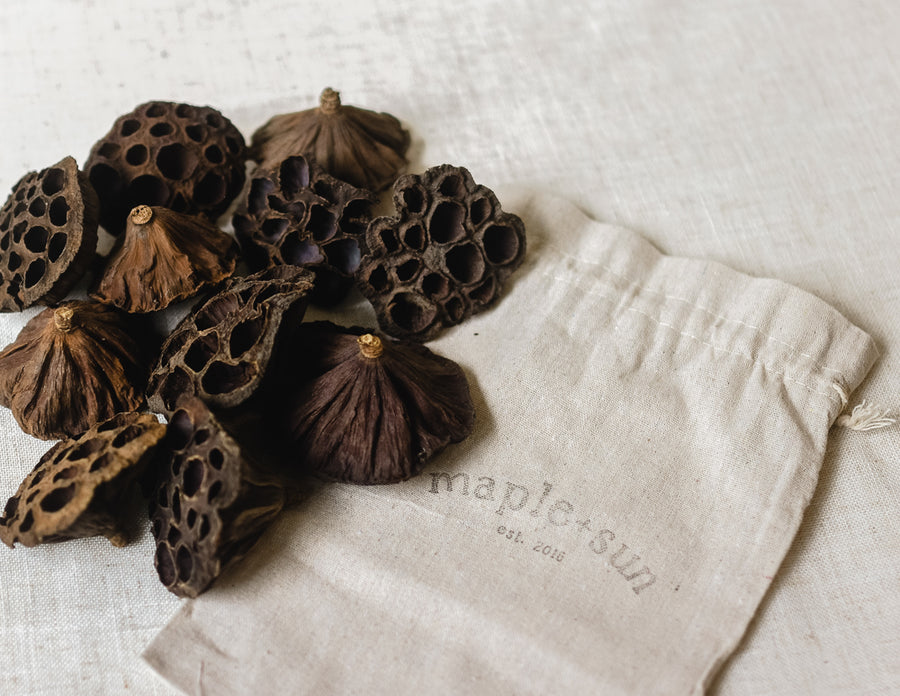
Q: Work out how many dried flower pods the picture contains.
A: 11